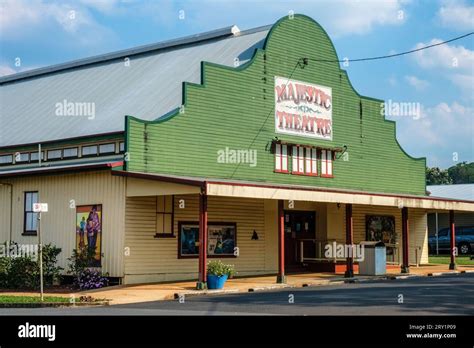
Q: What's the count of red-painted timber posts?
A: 5